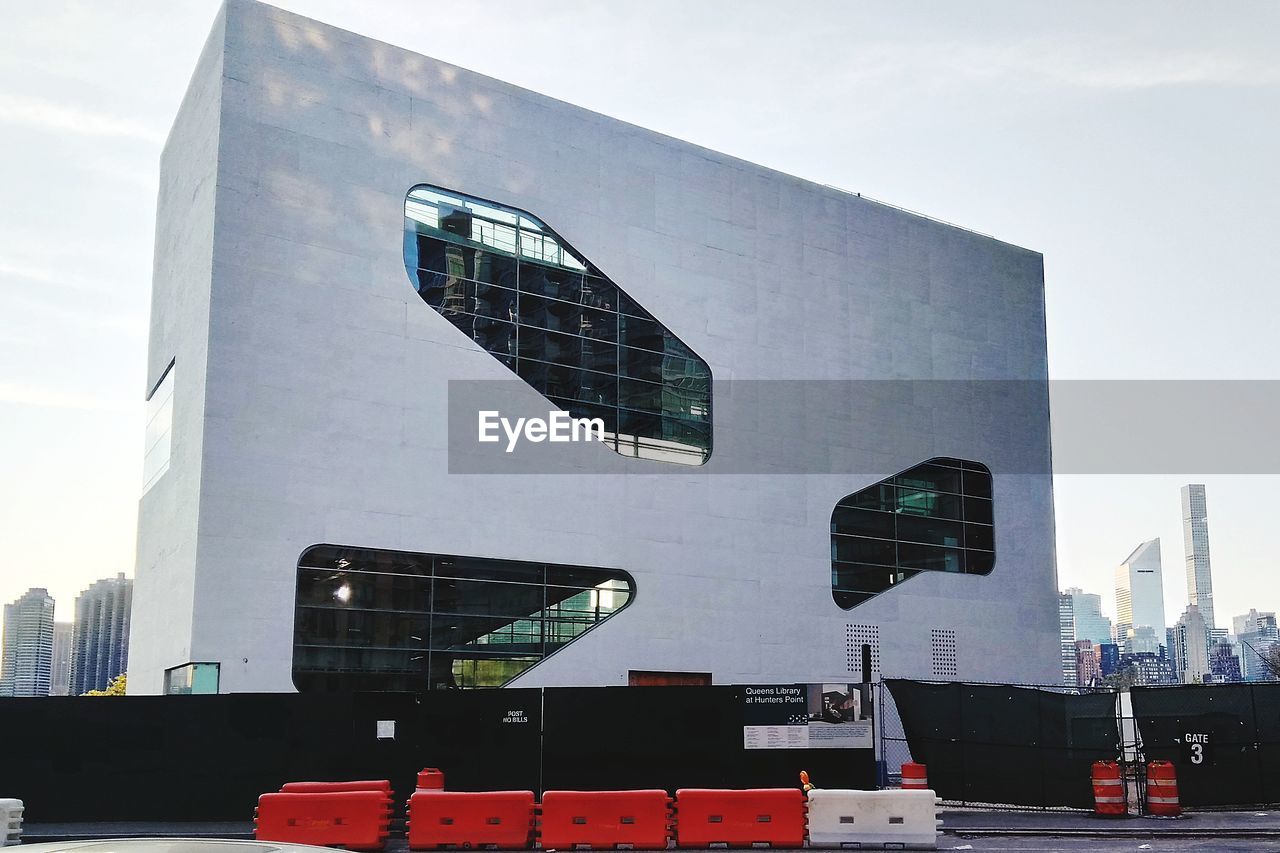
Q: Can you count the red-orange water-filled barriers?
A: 5